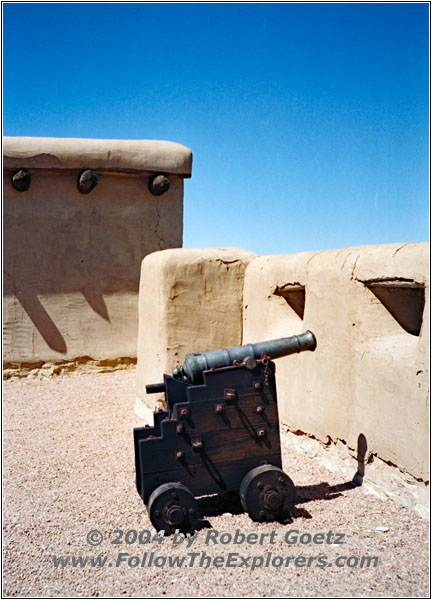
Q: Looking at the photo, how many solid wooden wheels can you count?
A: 2